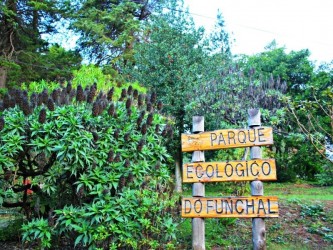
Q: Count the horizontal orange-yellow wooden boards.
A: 3